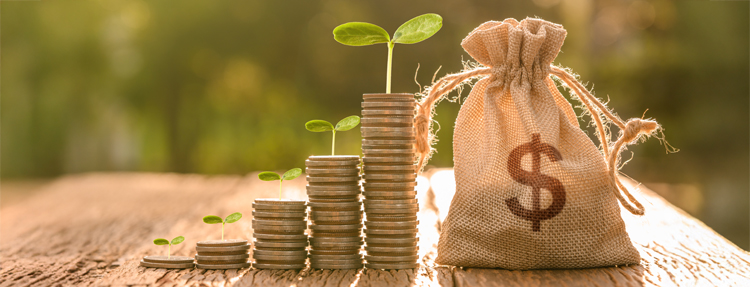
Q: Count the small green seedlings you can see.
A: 5